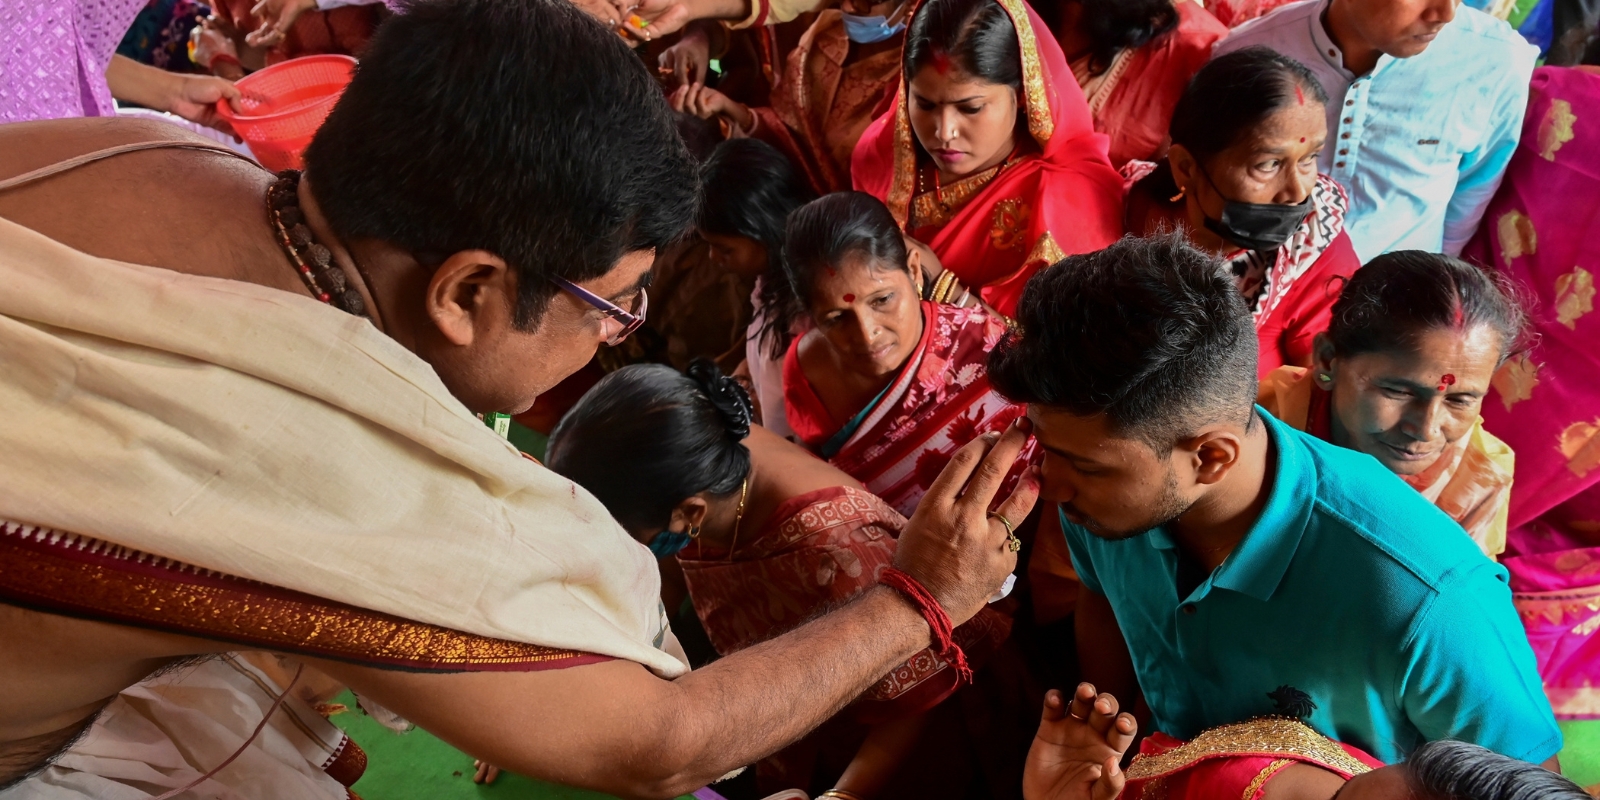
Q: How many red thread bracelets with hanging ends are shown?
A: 1